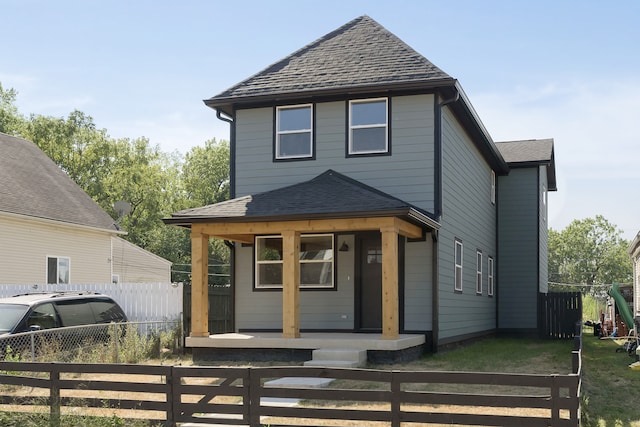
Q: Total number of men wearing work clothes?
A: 0